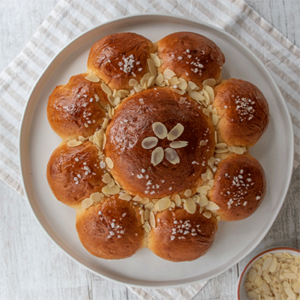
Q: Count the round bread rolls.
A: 9